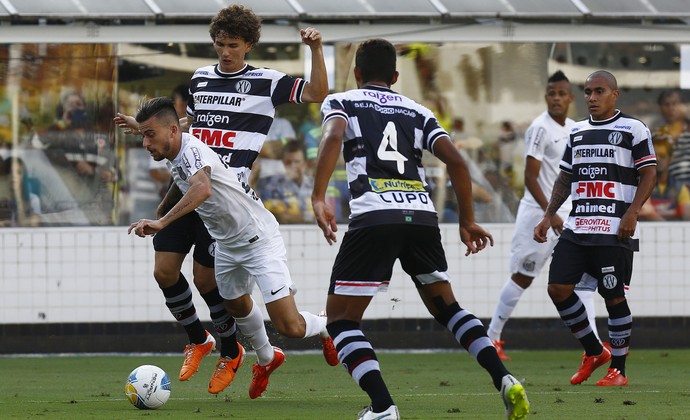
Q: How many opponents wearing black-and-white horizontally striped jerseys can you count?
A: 3